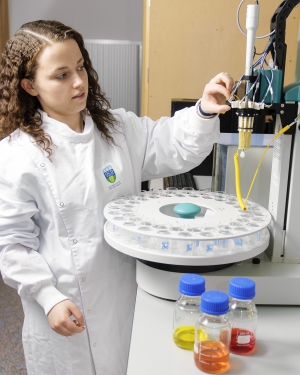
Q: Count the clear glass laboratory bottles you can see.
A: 3